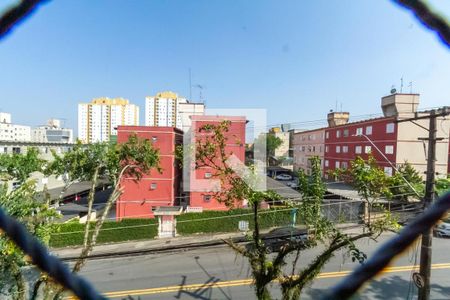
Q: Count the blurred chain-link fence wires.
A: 4